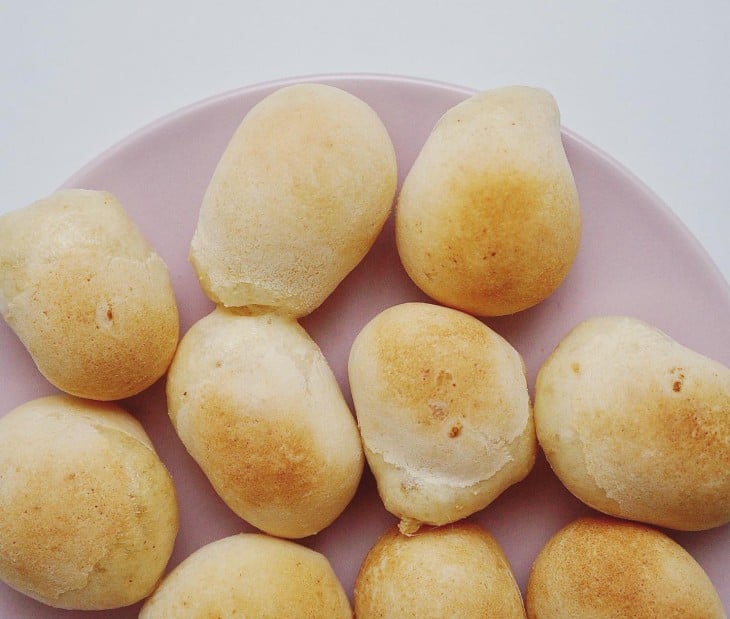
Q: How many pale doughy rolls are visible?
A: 10